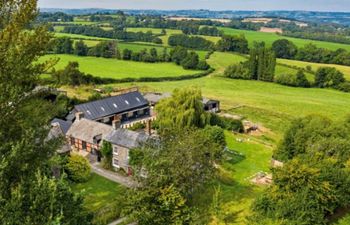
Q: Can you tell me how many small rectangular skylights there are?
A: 5